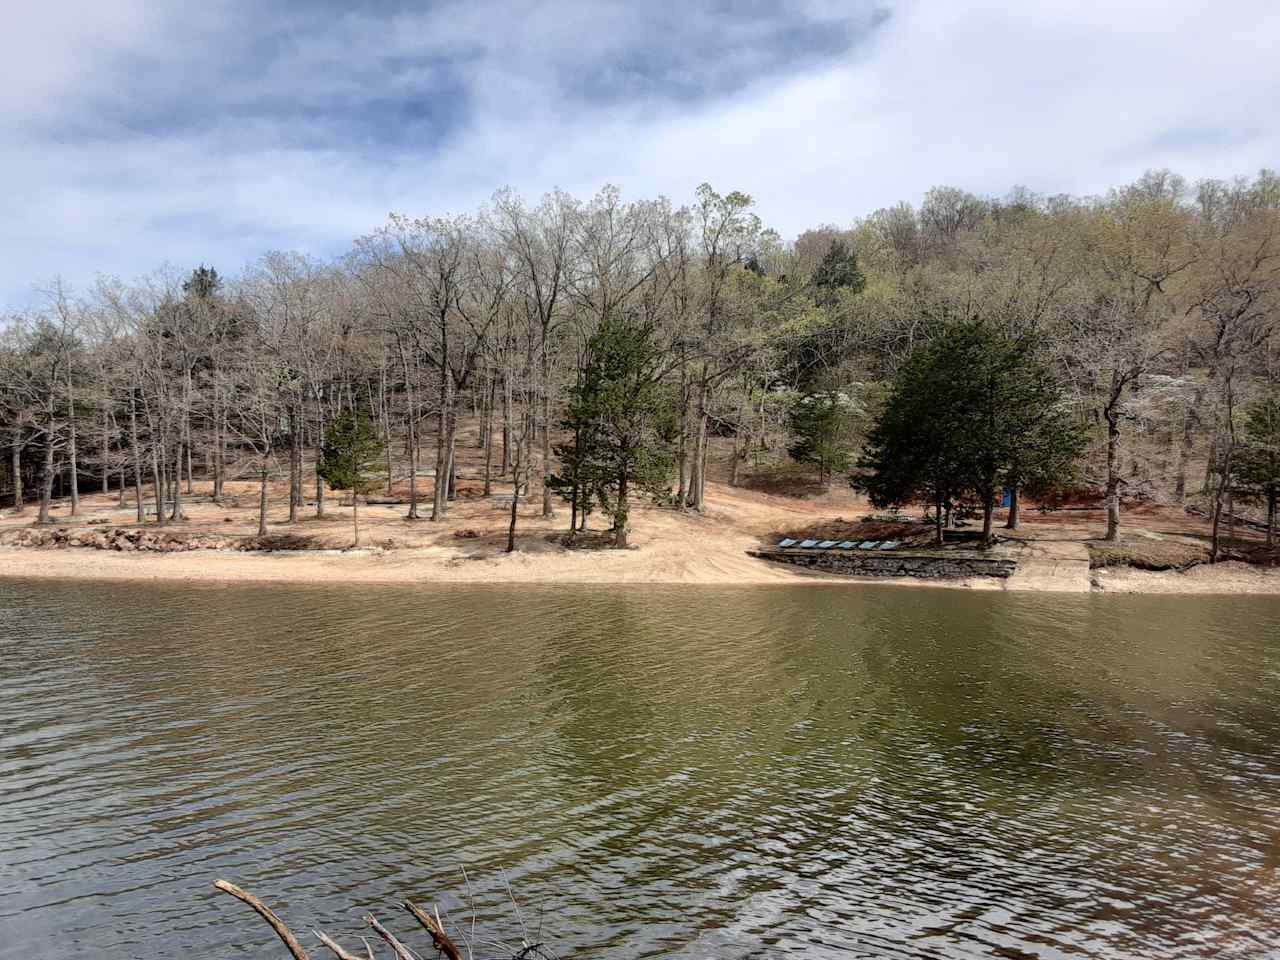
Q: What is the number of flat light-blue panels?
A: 6